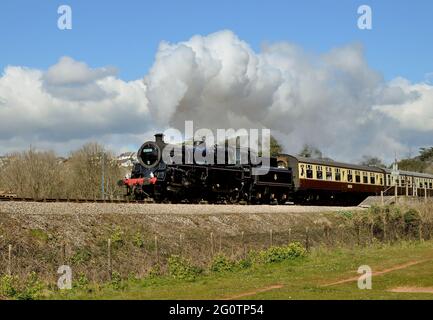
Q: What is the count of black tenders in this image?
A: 1